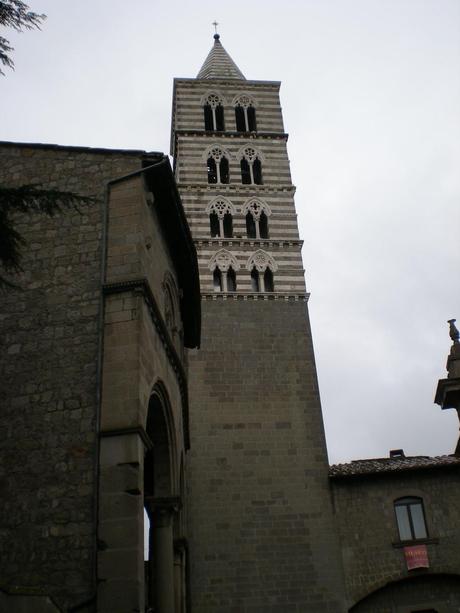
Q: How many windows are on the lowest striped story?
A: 2